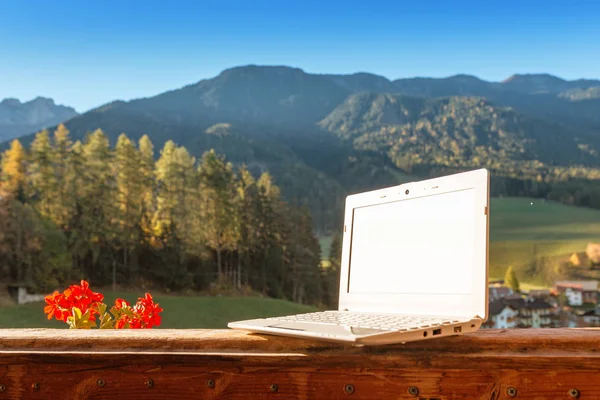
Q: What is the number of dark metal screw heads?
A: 10